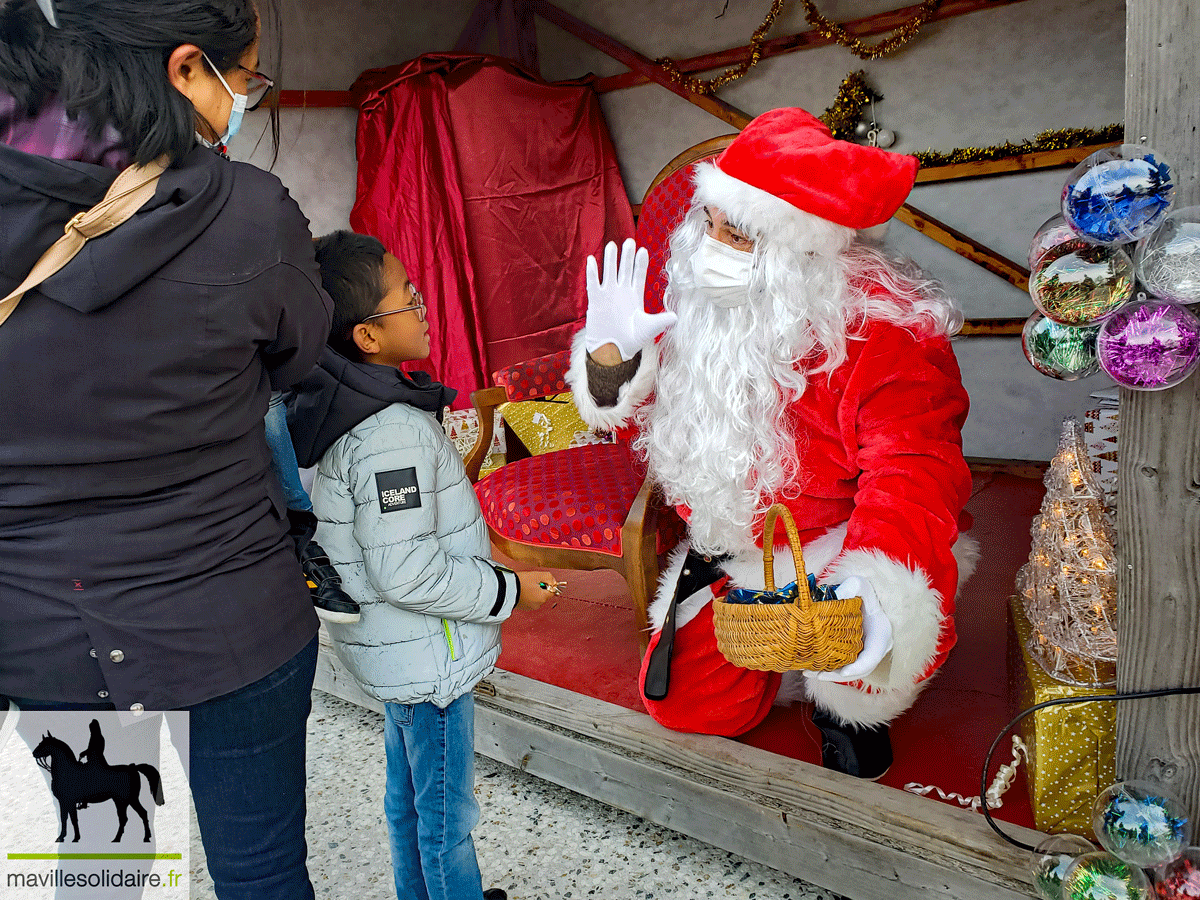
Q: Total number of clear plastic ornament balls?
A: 10